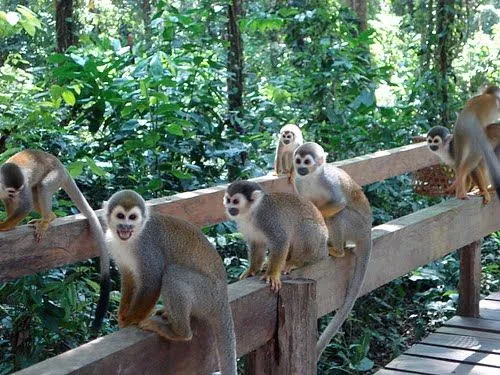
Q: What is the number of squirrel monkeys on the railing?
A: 7